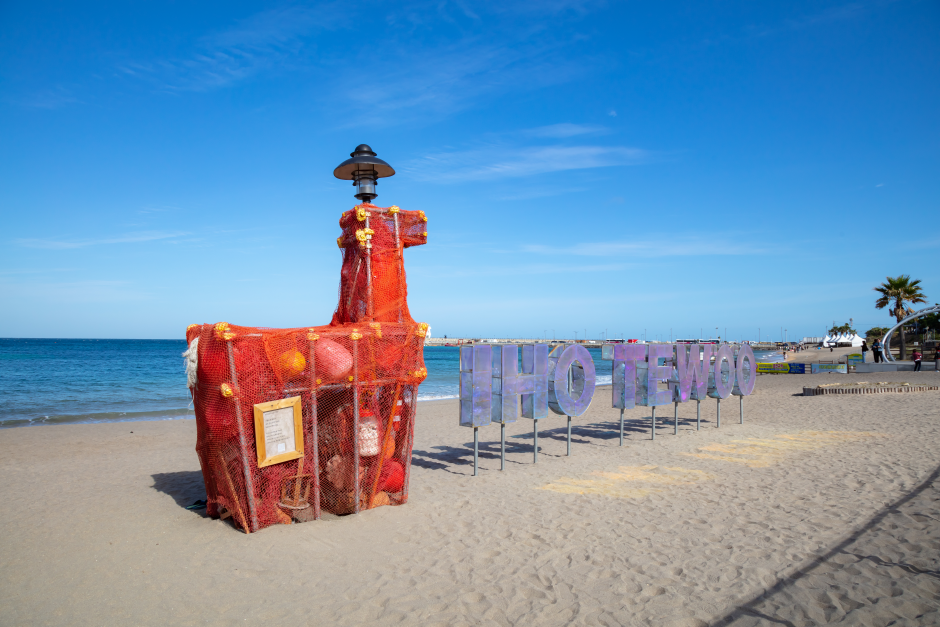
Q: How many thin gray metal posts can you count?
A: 10